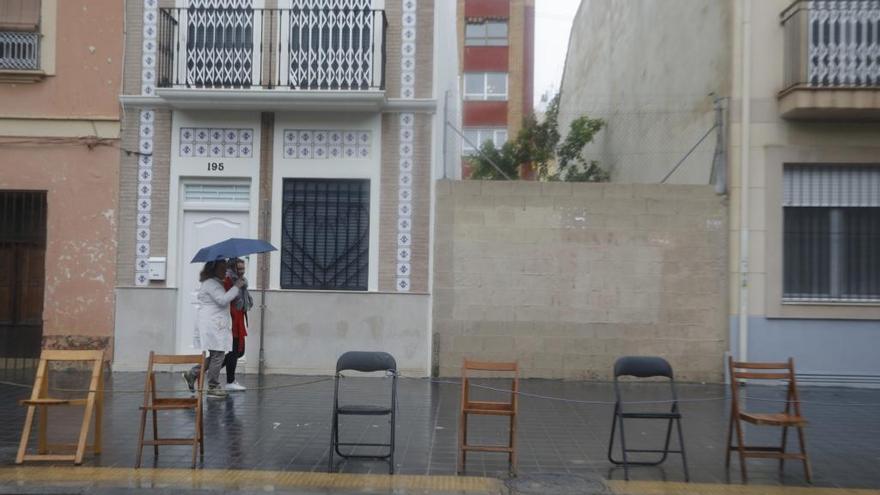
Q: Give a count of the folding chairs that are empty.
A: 6